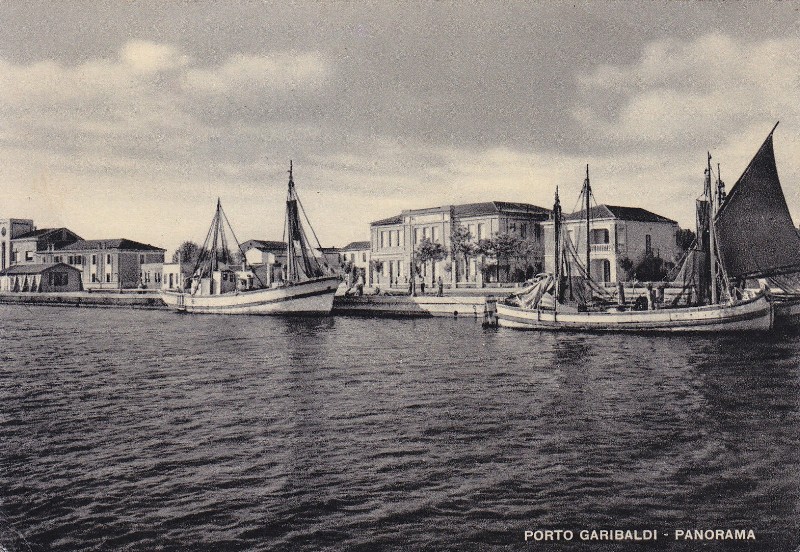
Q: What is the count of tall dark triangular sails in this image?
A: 1